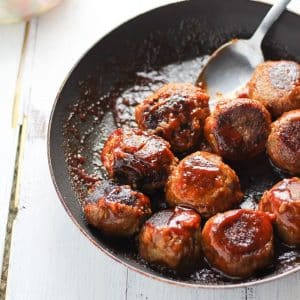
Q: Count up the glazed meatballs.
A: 10